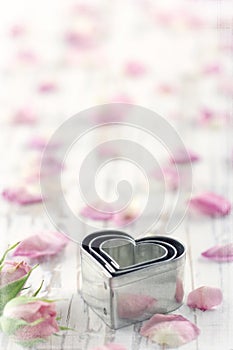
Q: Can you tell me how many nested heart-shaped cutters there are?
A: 3